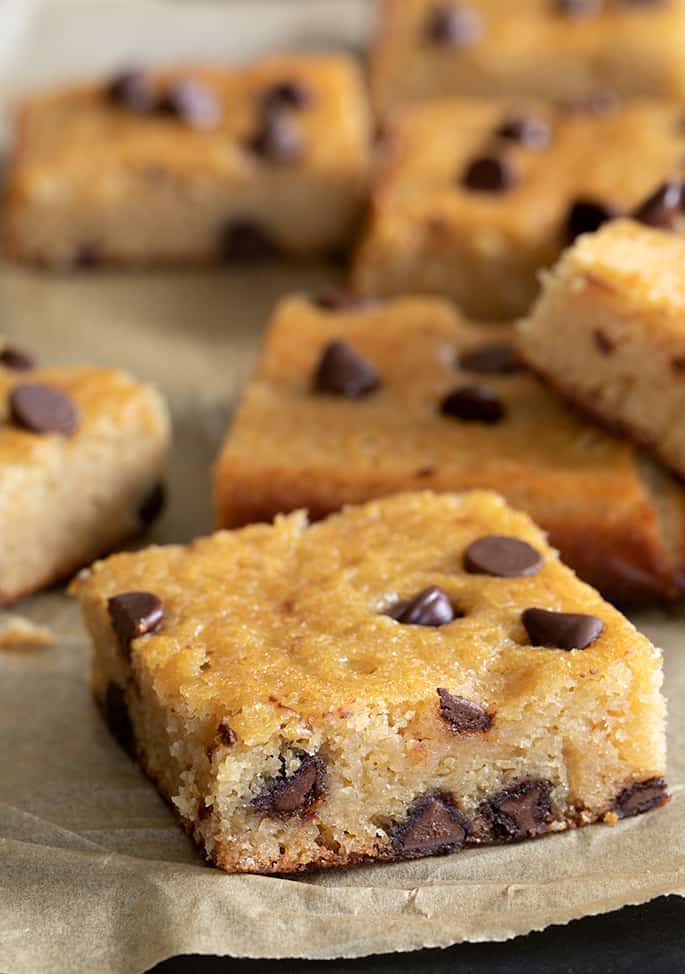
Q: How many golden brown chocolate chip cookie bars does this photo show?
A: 7